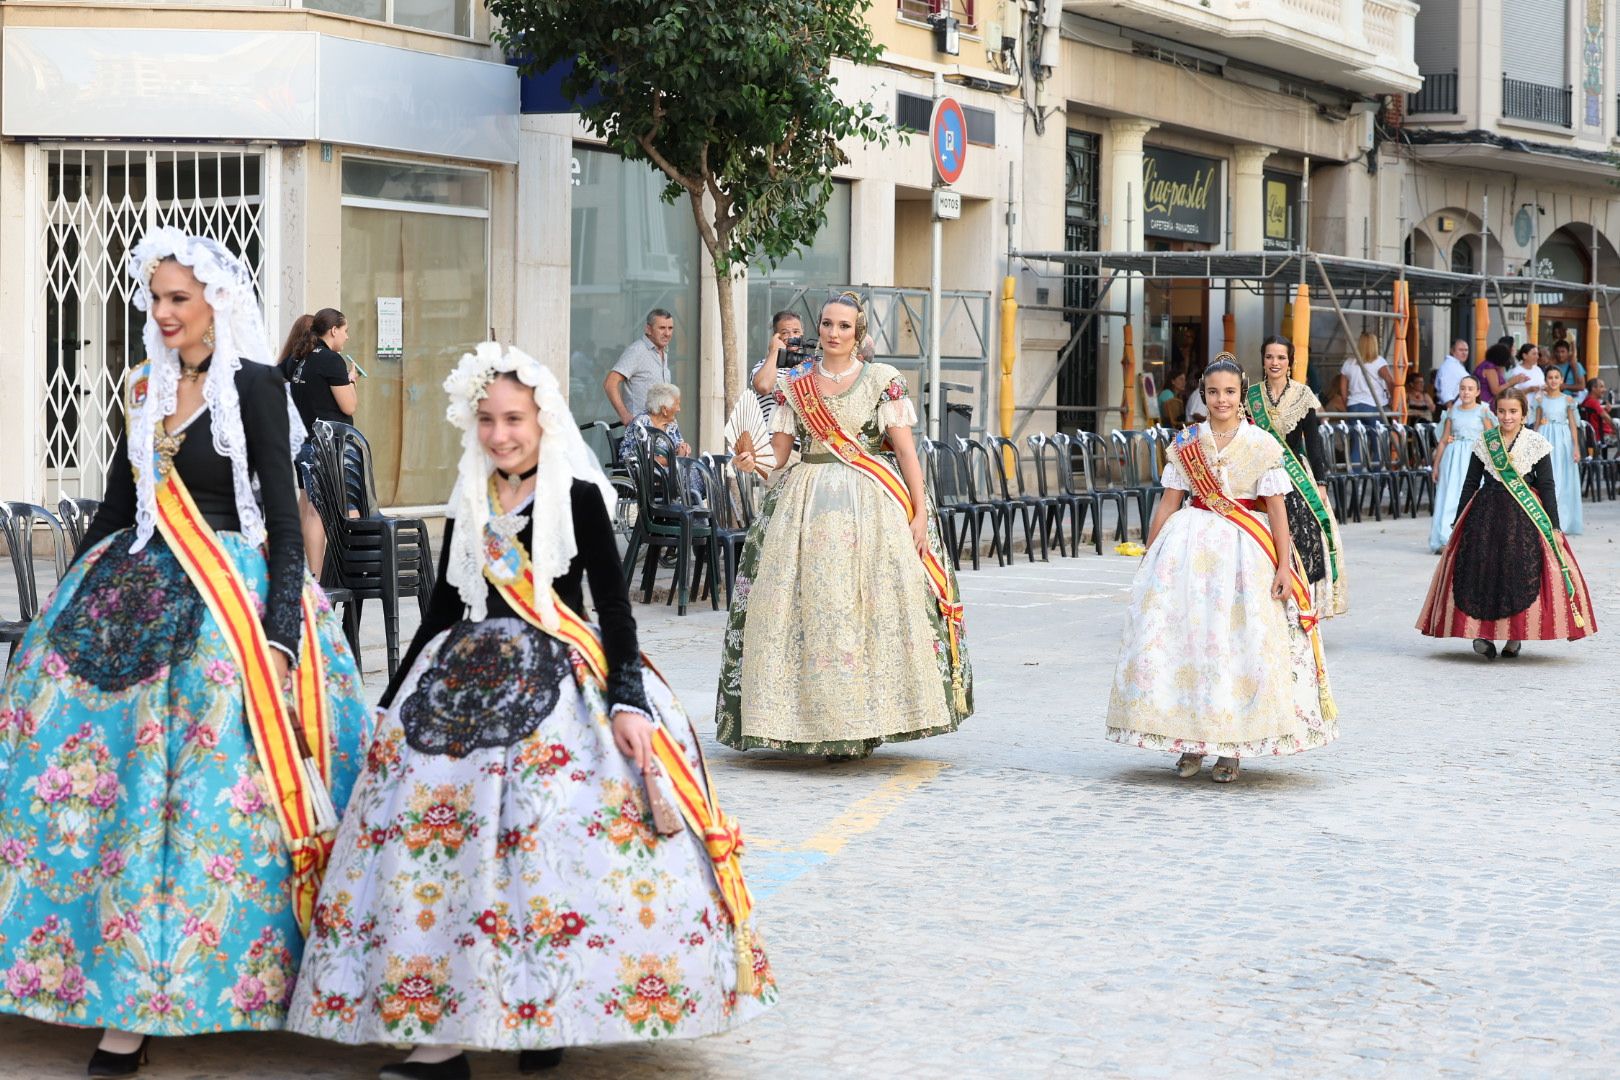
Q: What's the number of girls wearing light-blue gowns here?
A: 2